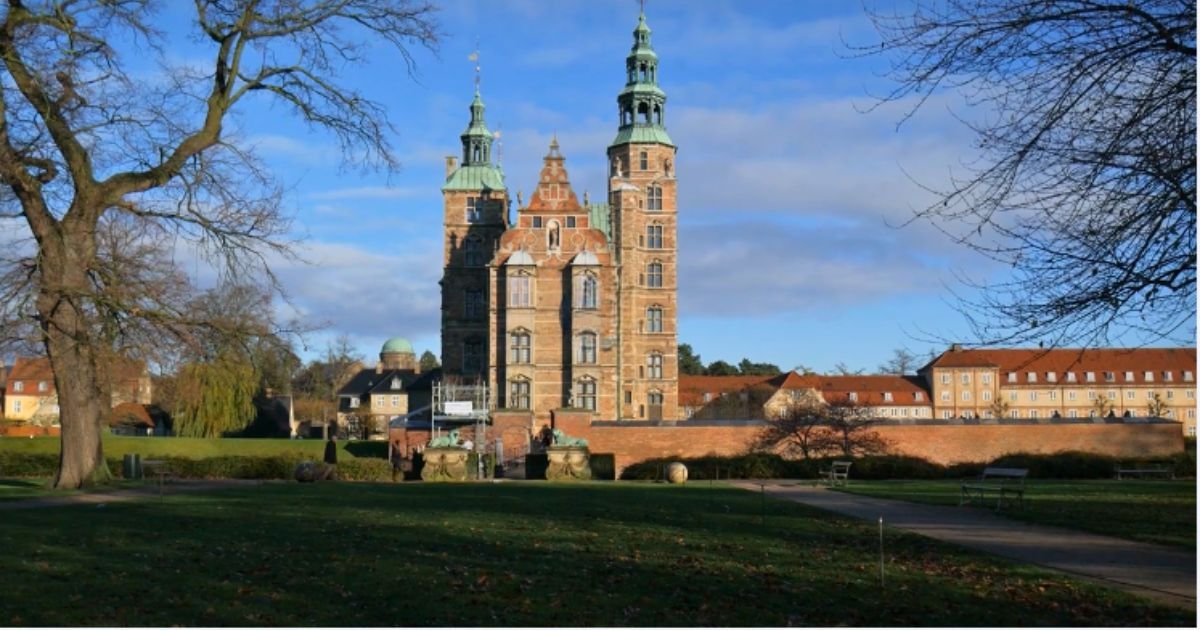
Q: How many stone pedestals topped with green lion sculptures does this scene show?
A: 2